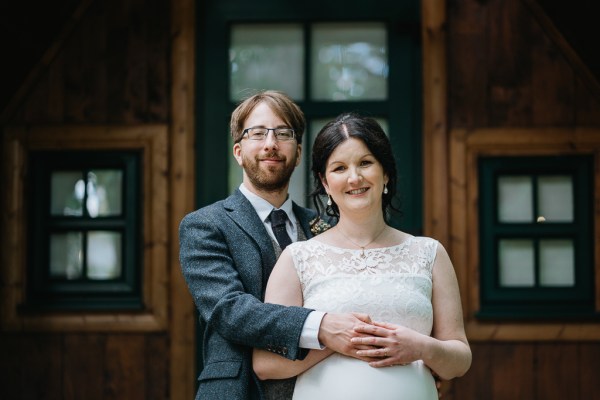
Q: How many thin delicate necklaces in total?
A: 1